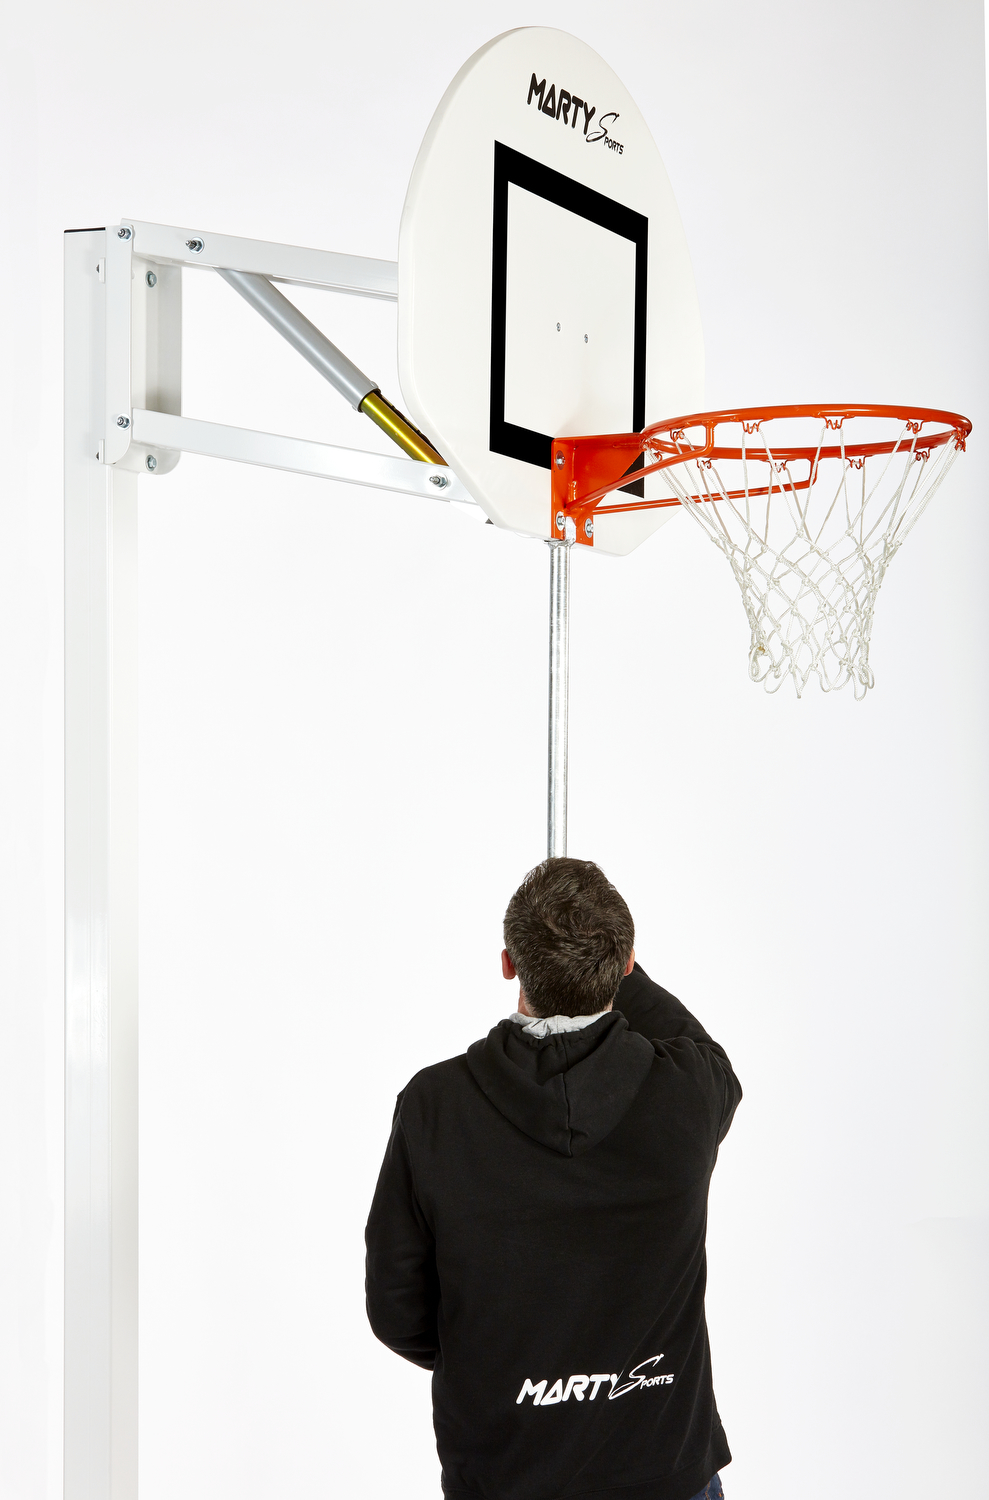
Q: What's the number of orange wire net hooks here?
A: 12